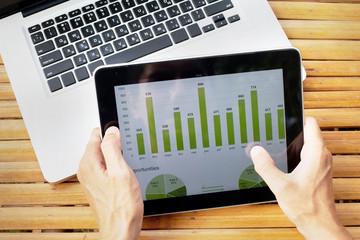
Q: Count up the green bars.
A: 12